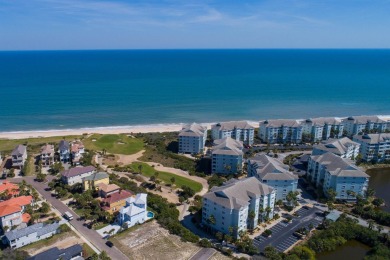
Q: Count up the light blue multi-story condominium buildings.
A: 11